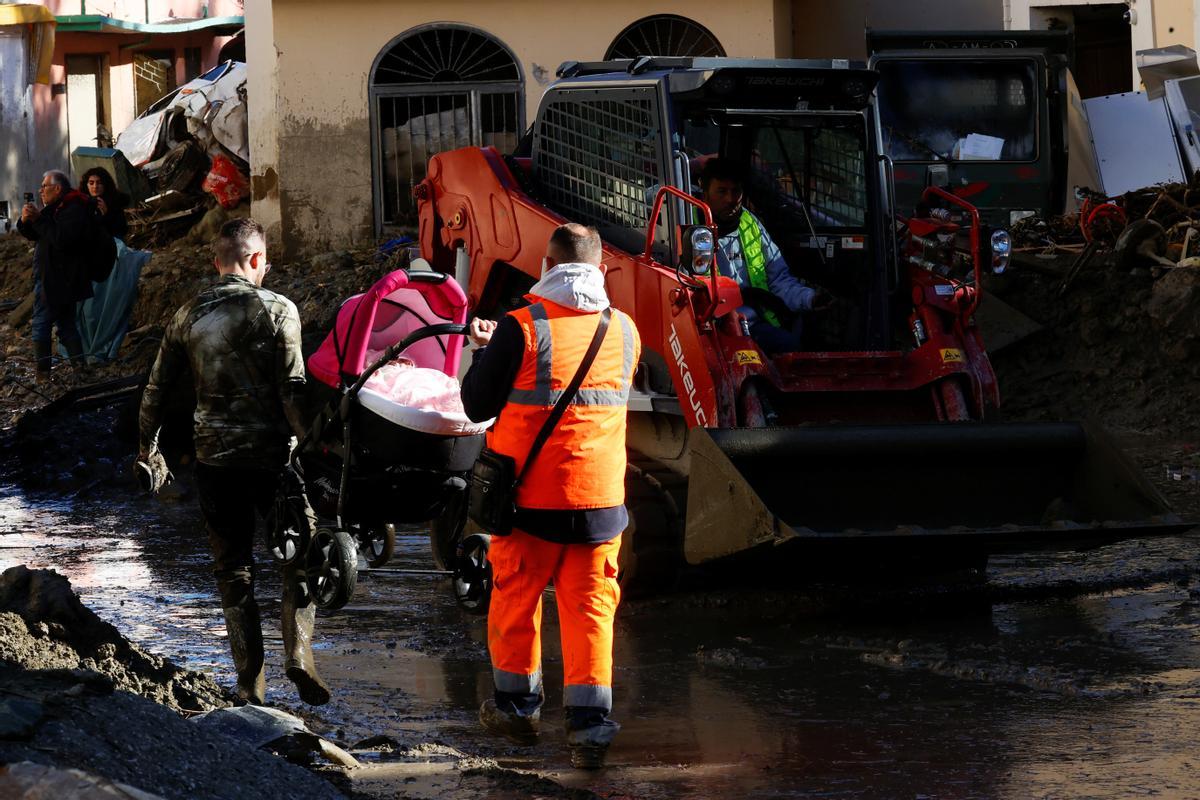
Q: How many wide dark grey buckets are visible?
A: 1